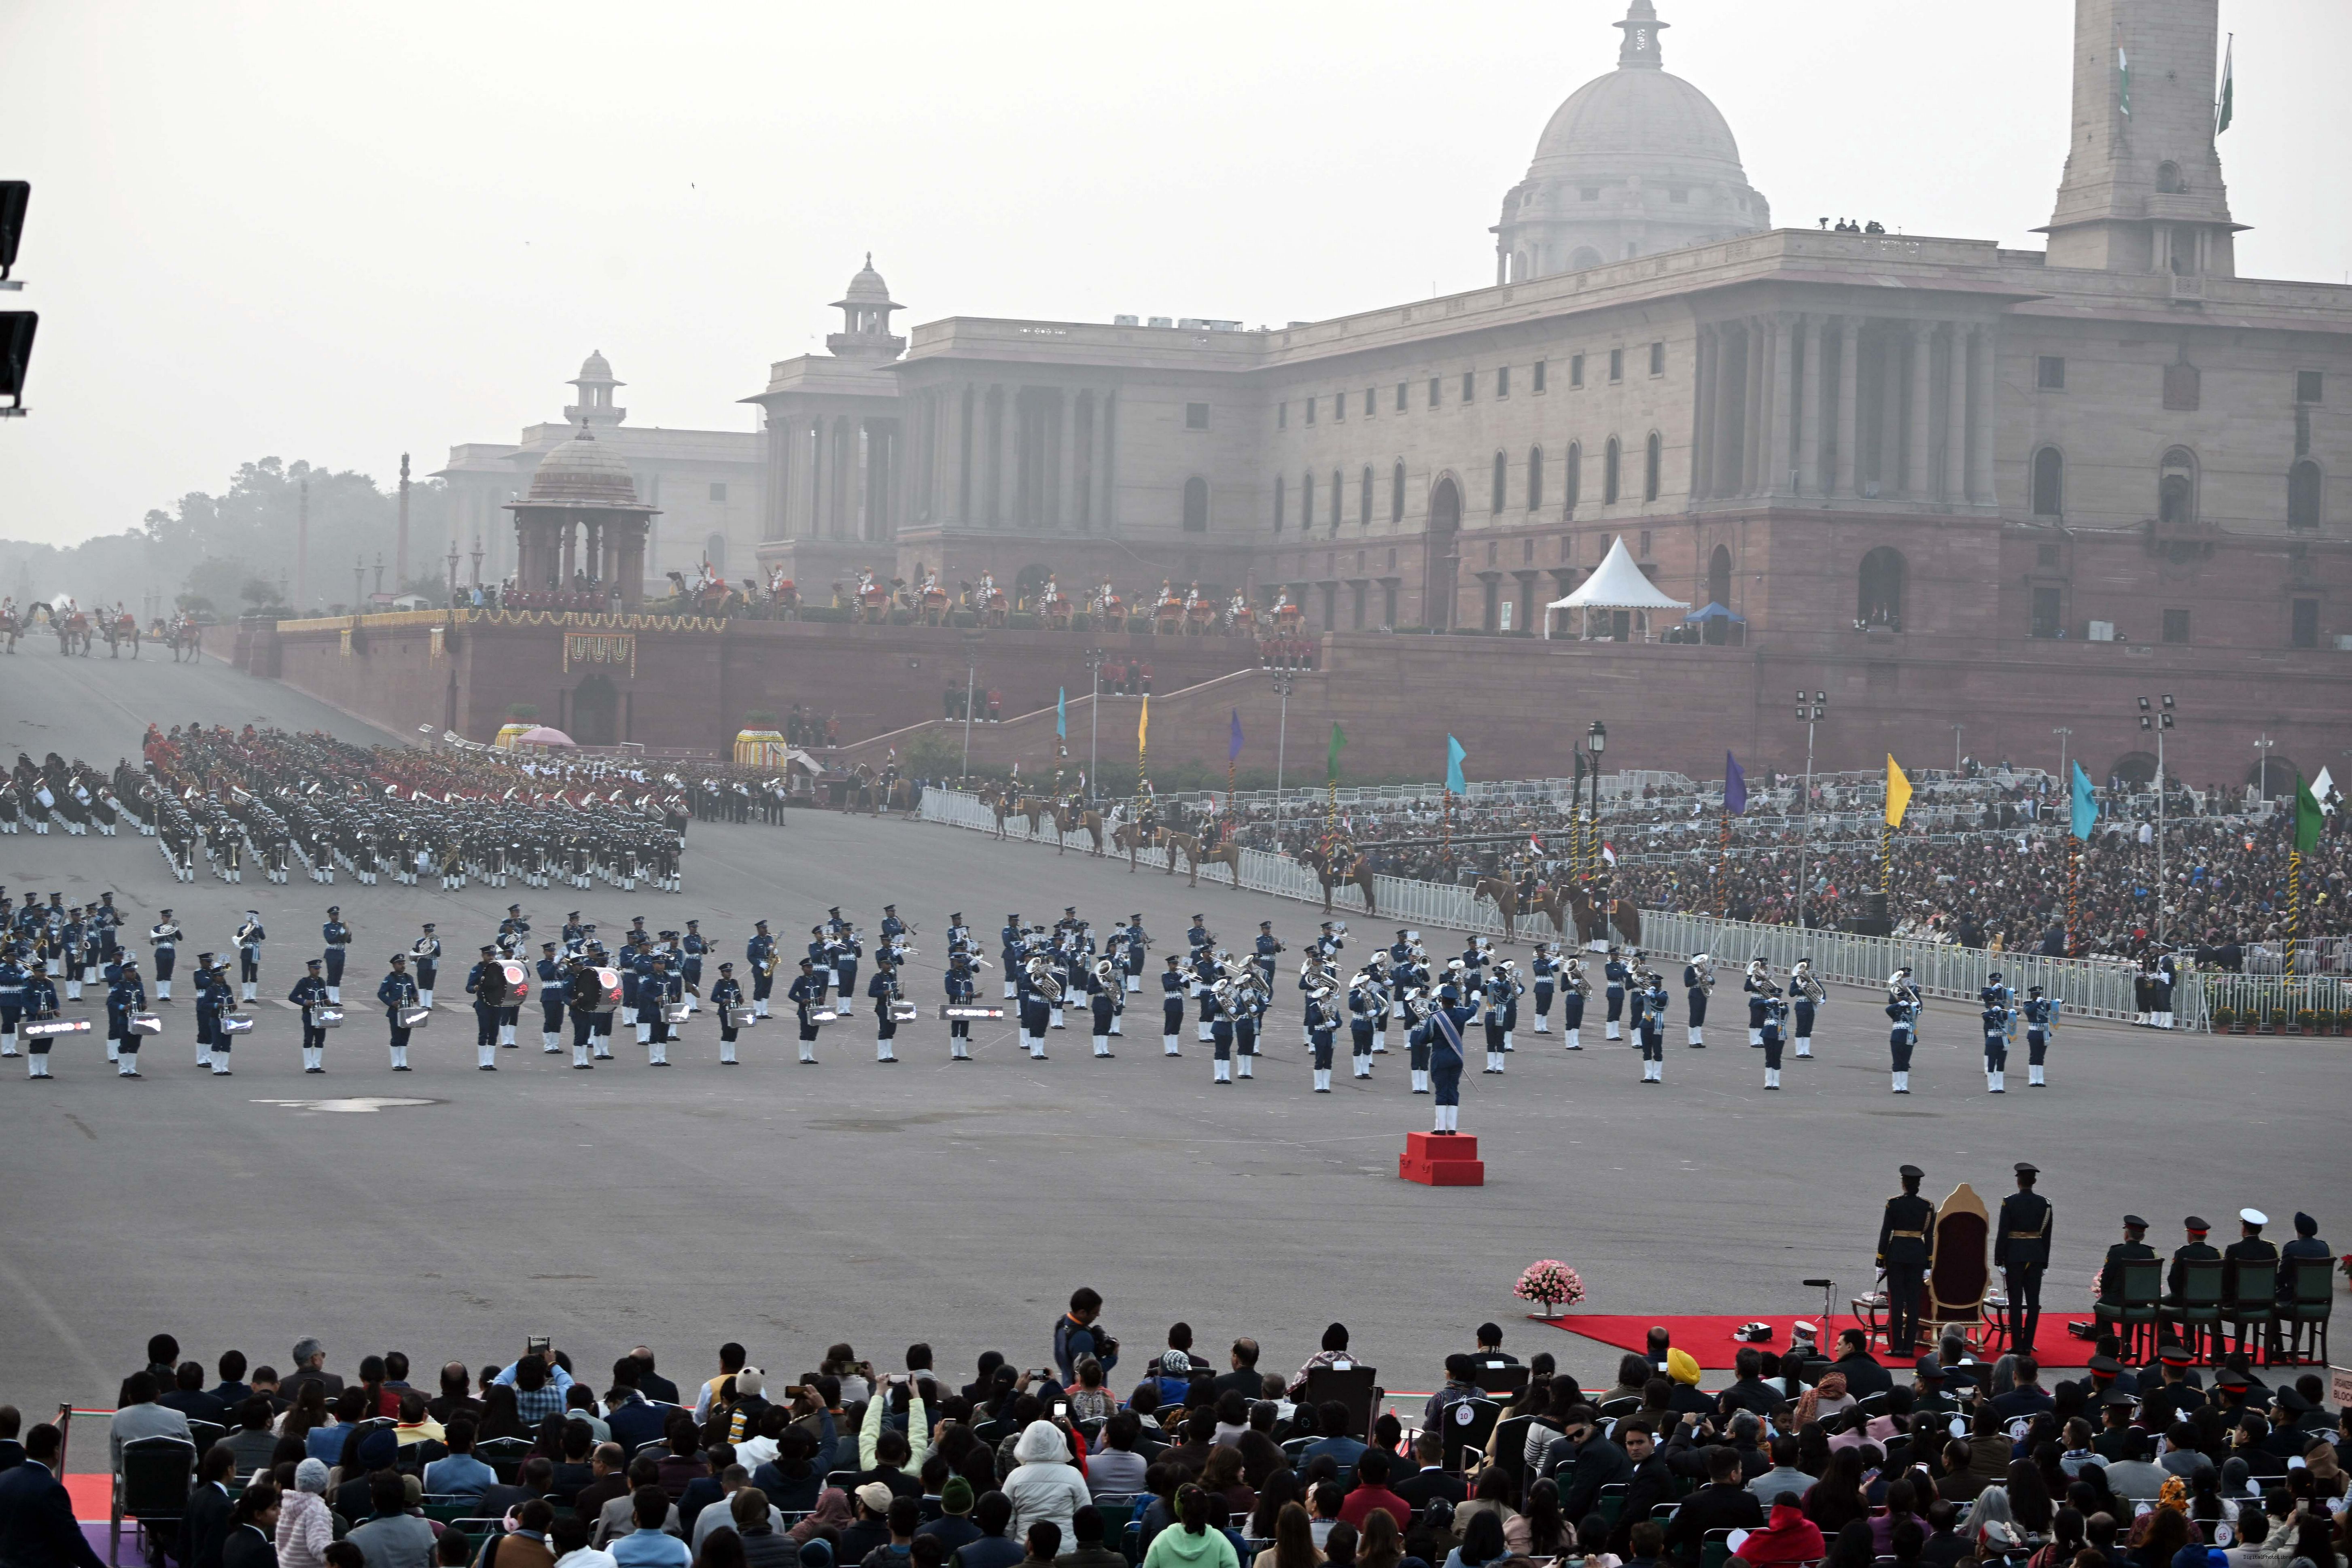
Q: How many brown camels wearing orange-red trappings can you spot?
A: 15